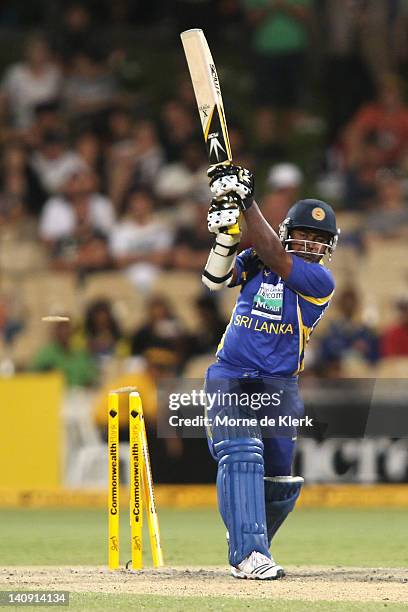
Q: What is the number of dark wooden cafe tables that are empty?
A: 0